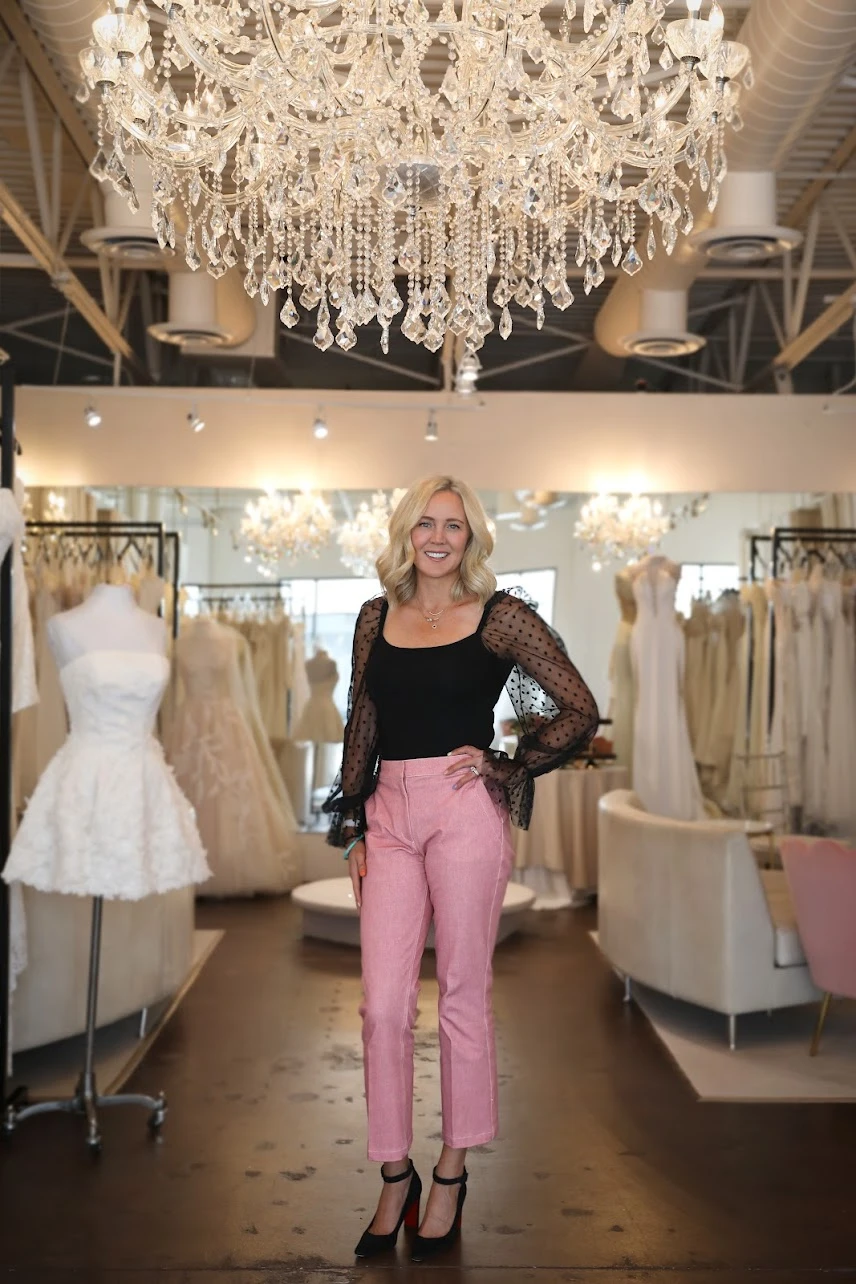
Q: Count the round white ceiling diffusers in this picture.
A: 4